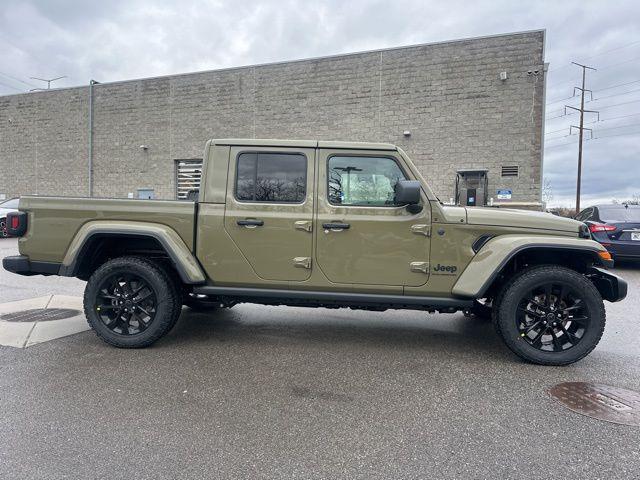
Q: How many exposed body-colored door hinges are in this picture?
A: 4